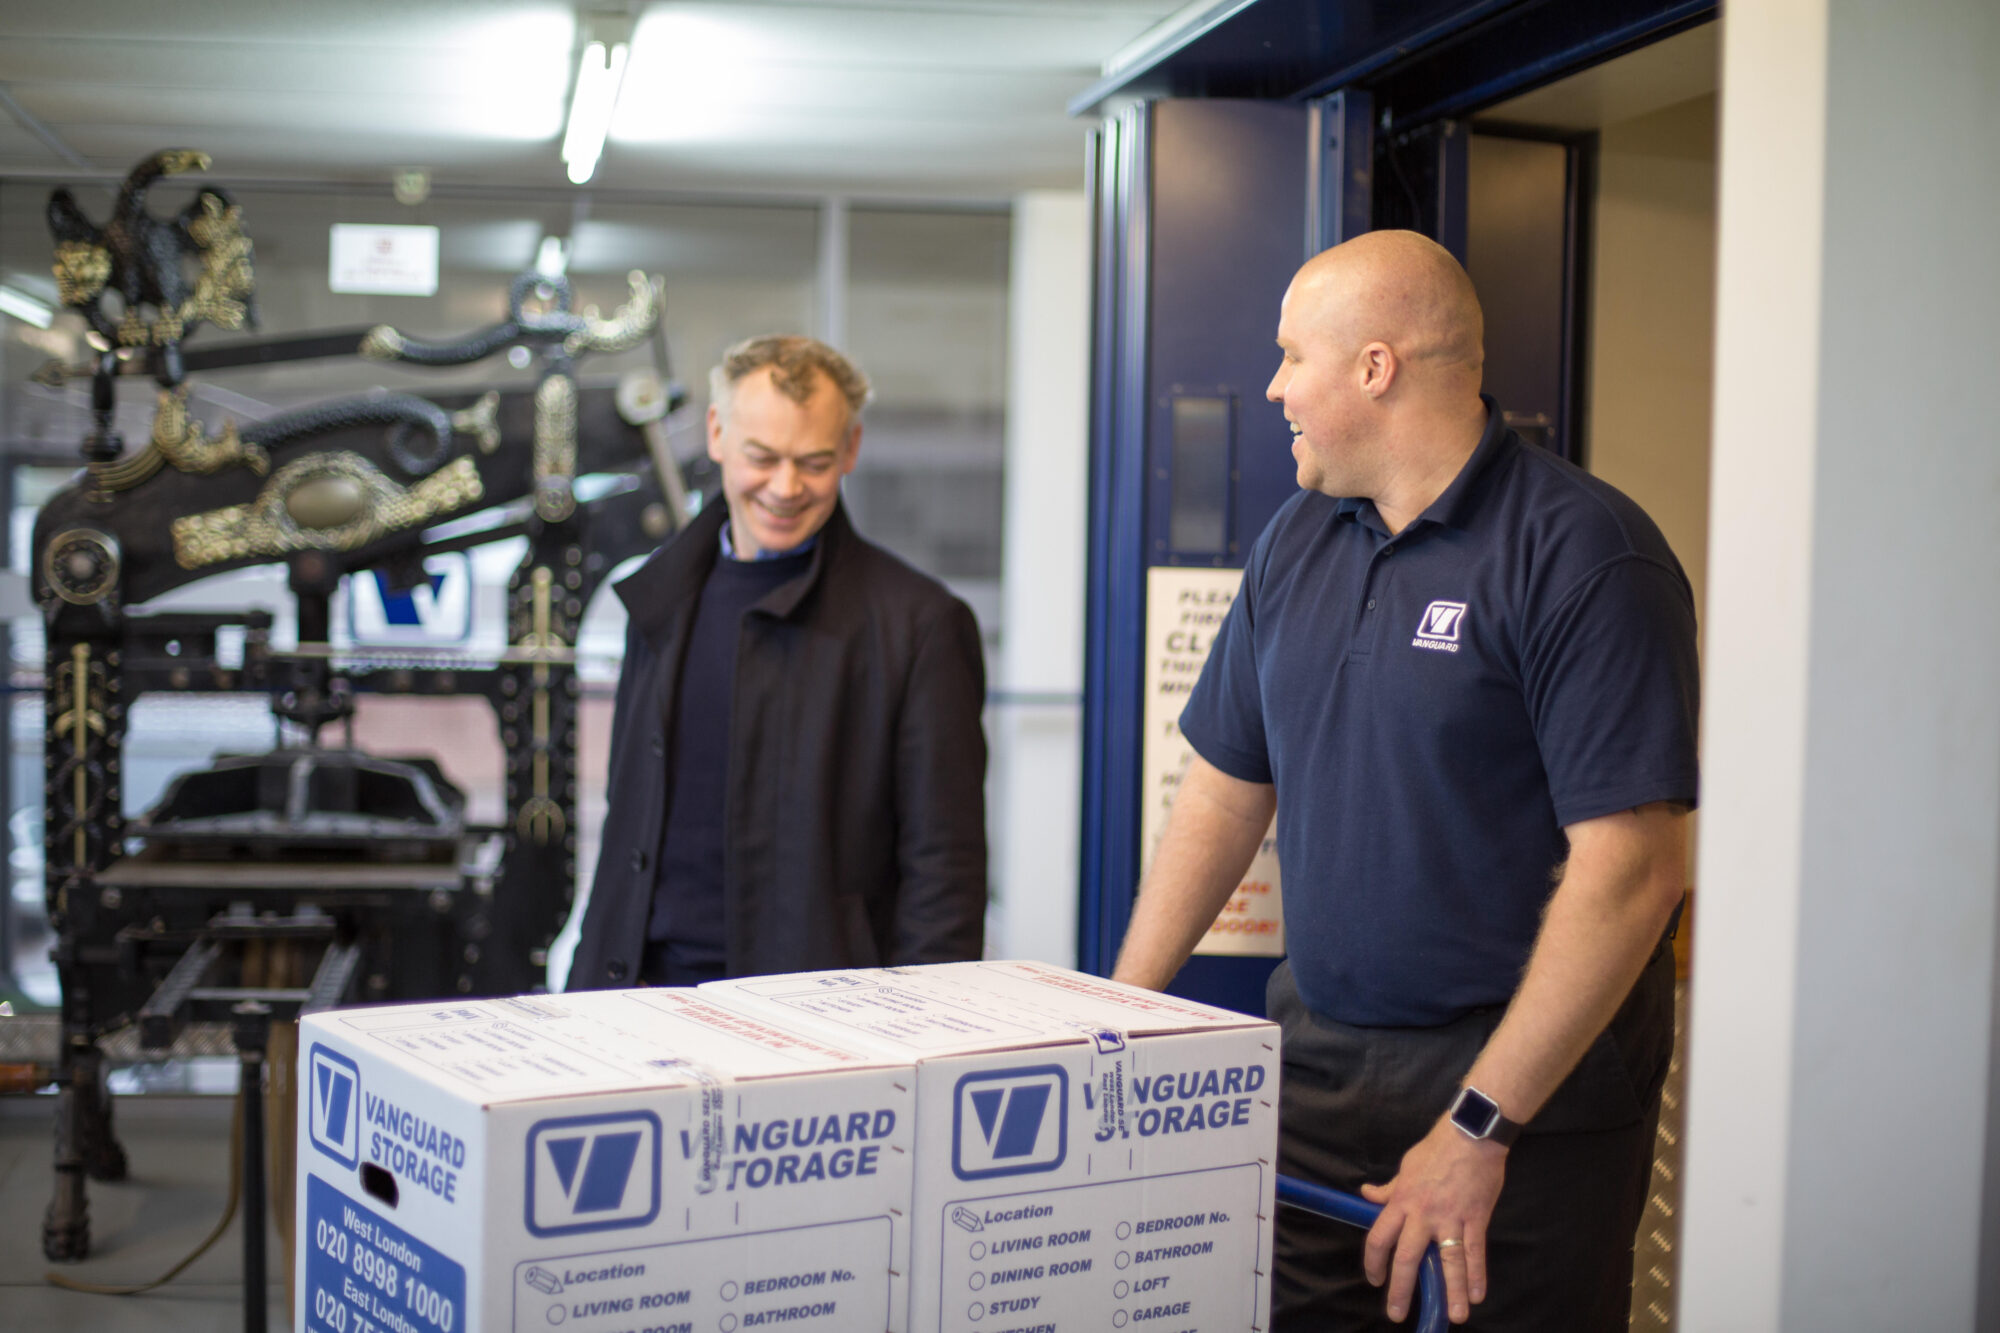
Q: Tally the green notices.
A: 0